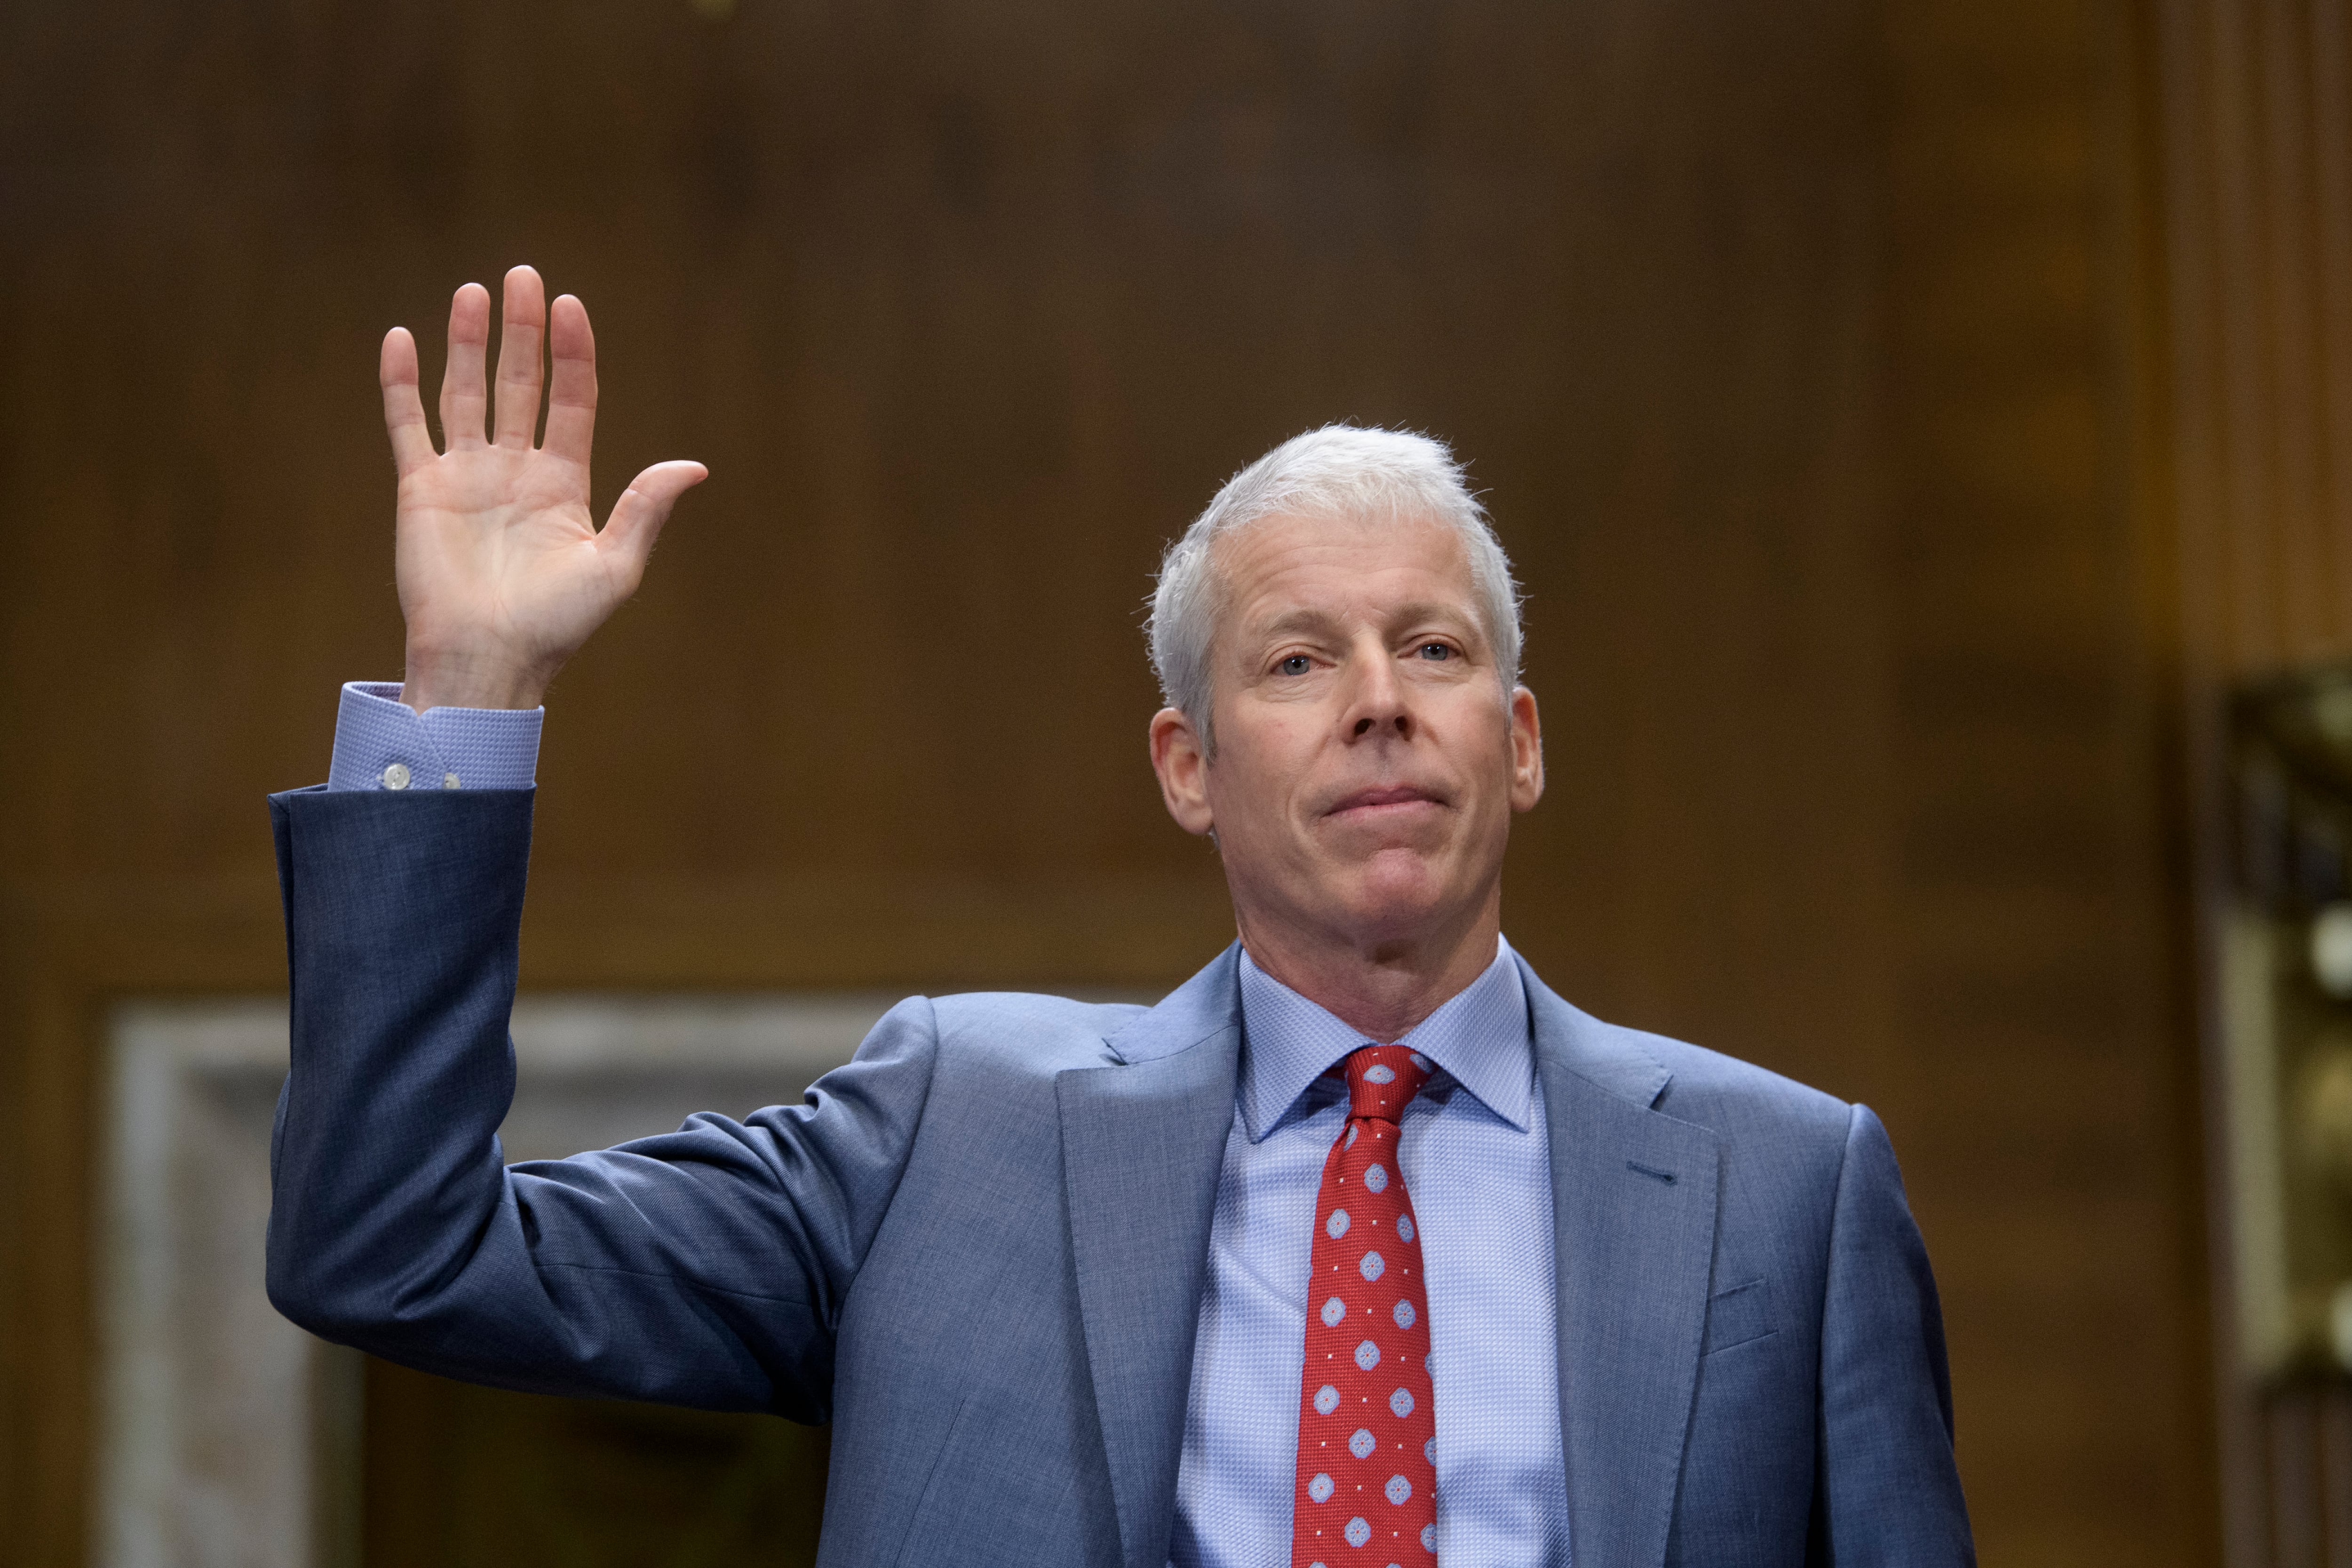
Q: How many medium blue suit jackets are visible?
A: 1